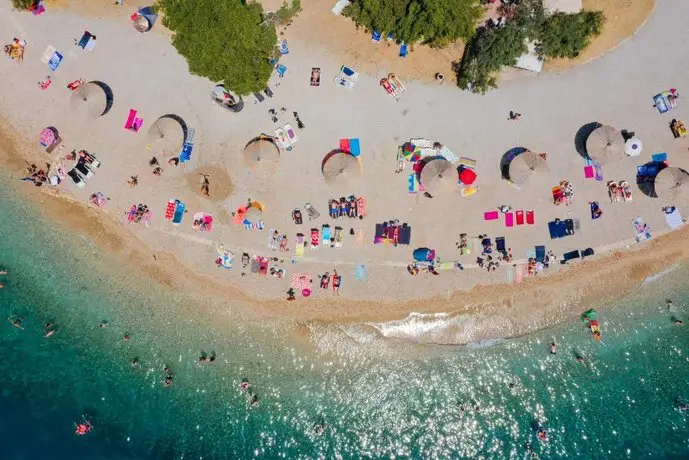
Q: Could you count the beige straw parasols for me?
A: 8